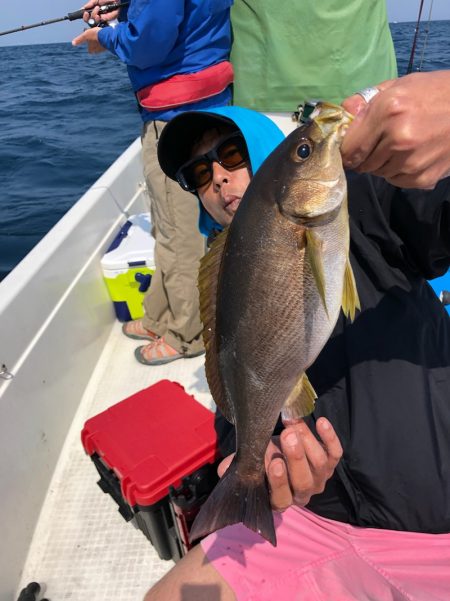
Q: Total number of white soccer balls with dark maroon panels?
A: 0